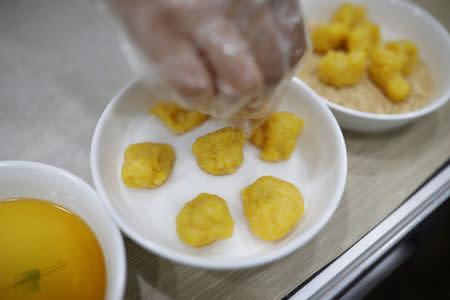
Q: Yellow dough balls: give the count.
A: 12